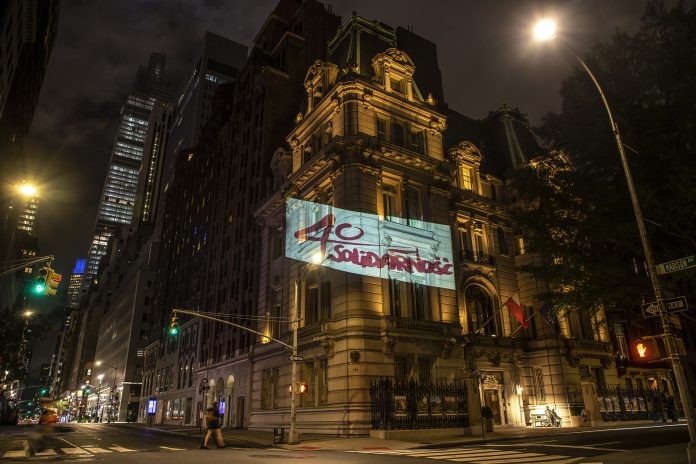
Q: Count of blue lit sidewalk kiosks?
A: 2